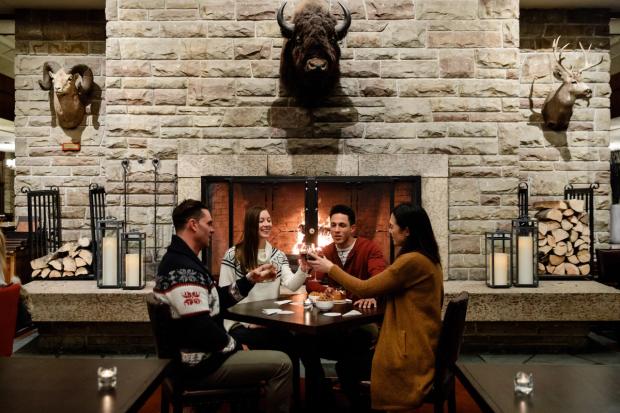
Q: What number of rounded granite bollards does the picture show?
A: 0